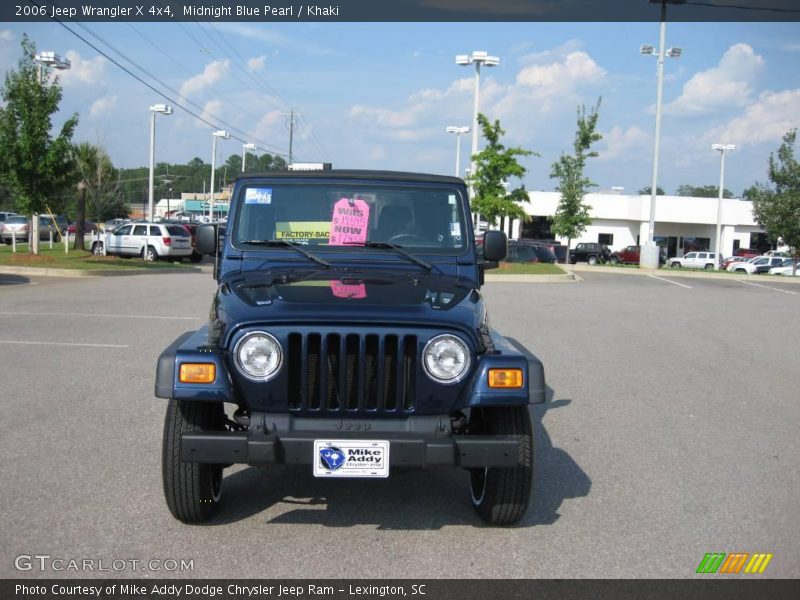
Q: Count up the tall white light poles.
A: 8